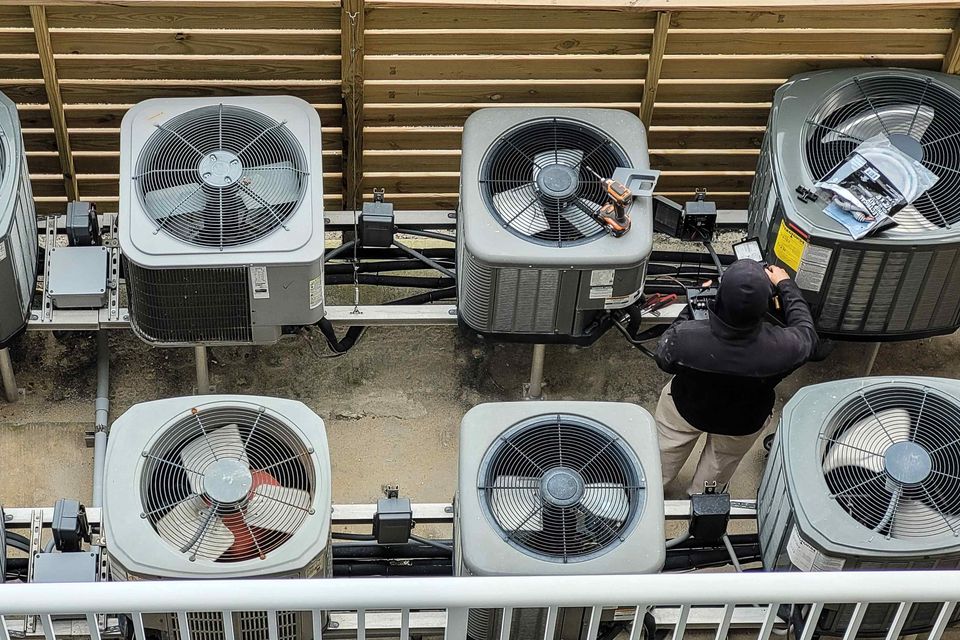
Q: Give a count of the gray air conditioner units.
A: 7